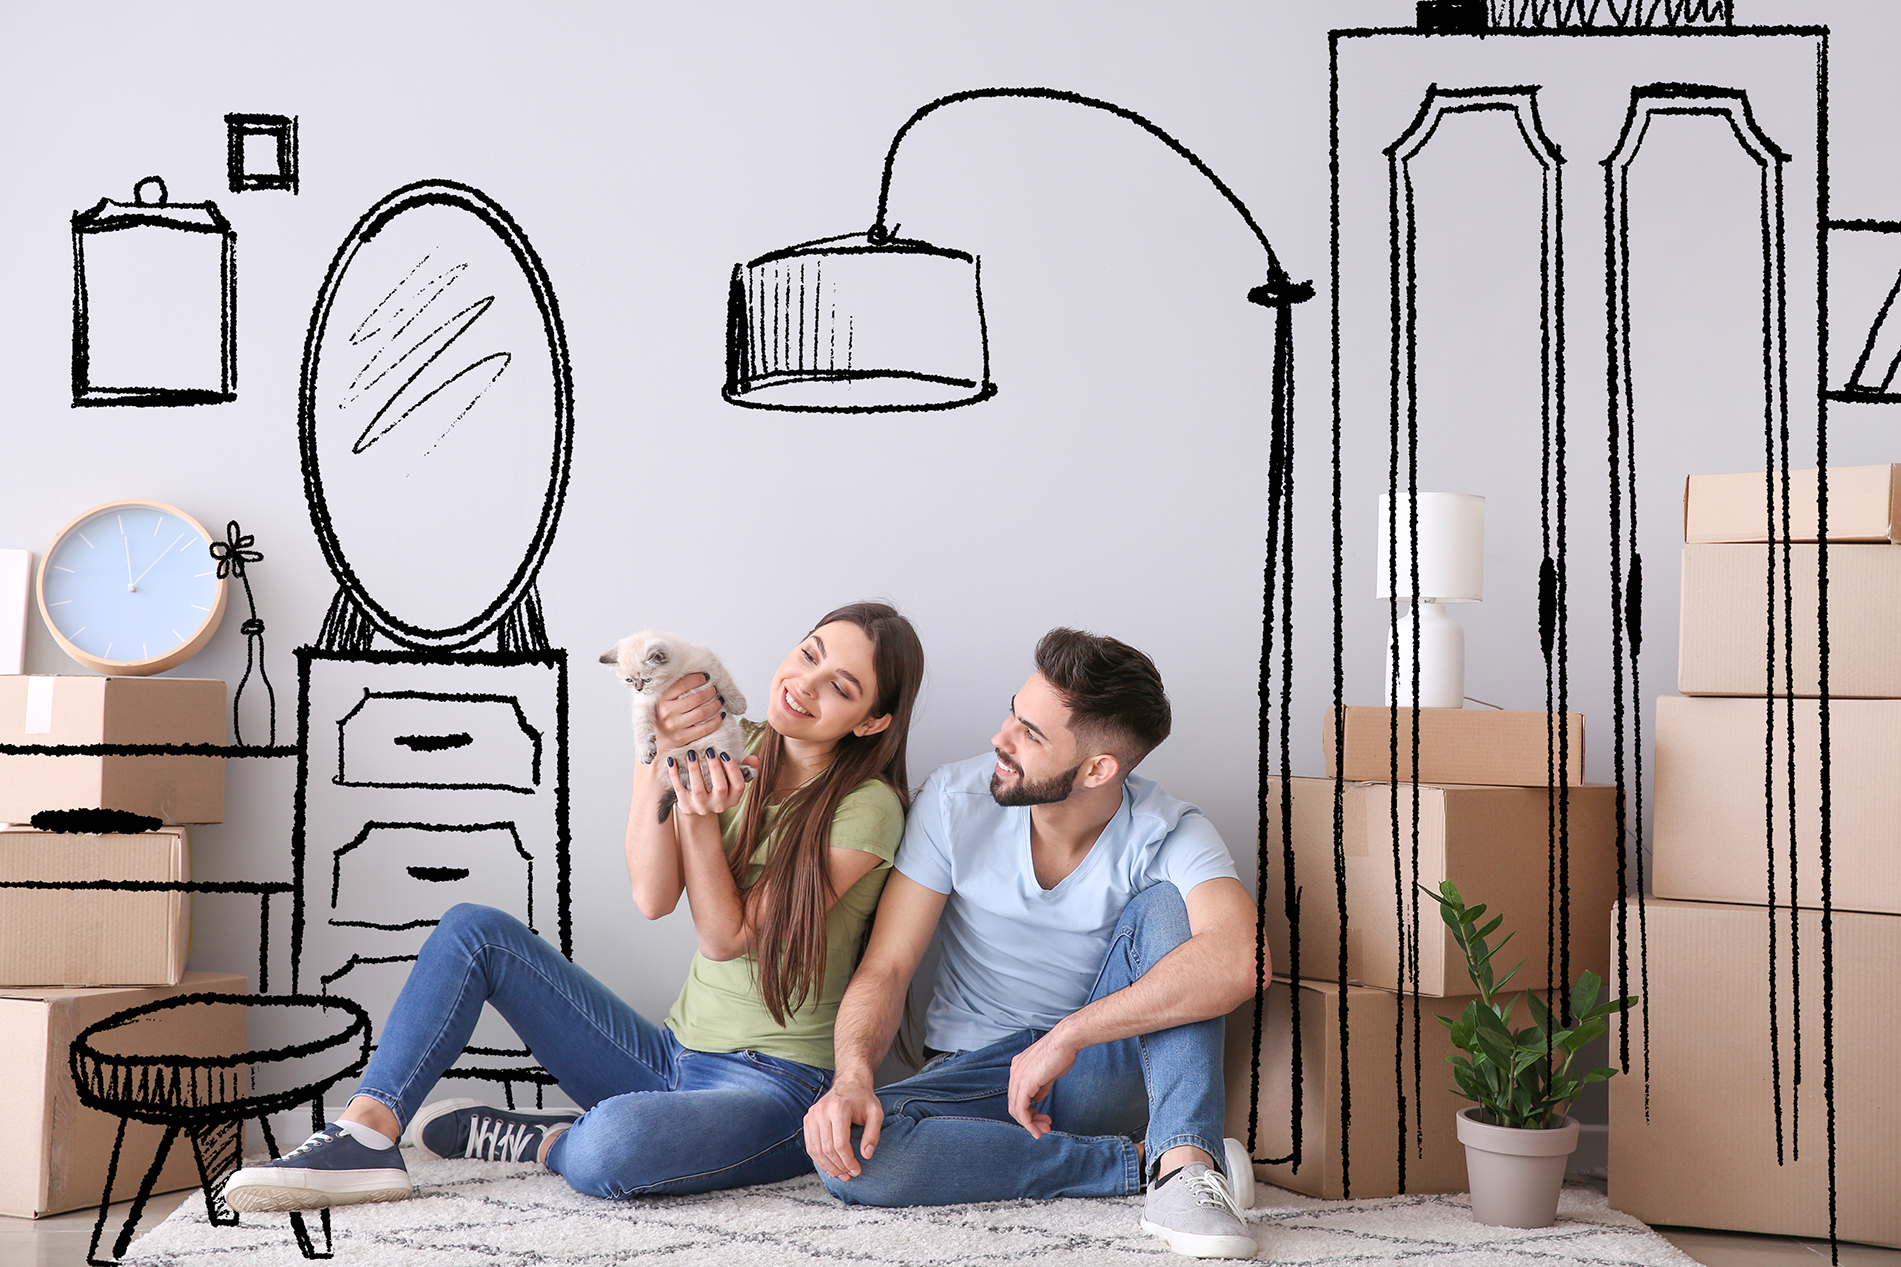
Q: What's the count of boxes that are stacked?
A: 10